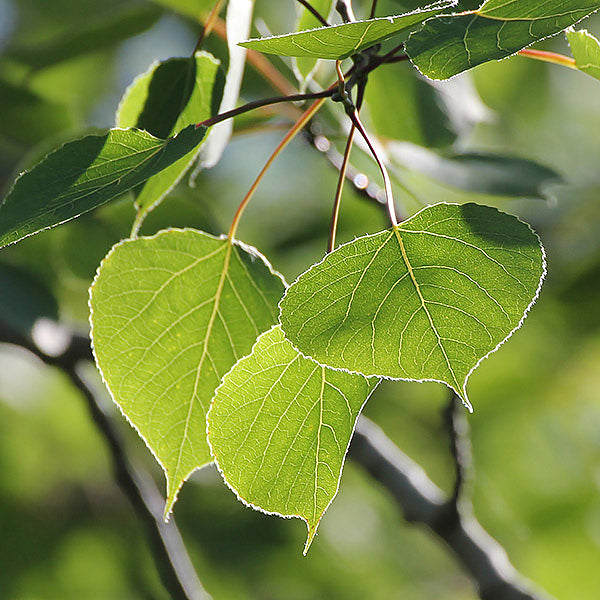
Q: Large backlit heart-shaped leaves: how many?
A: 3